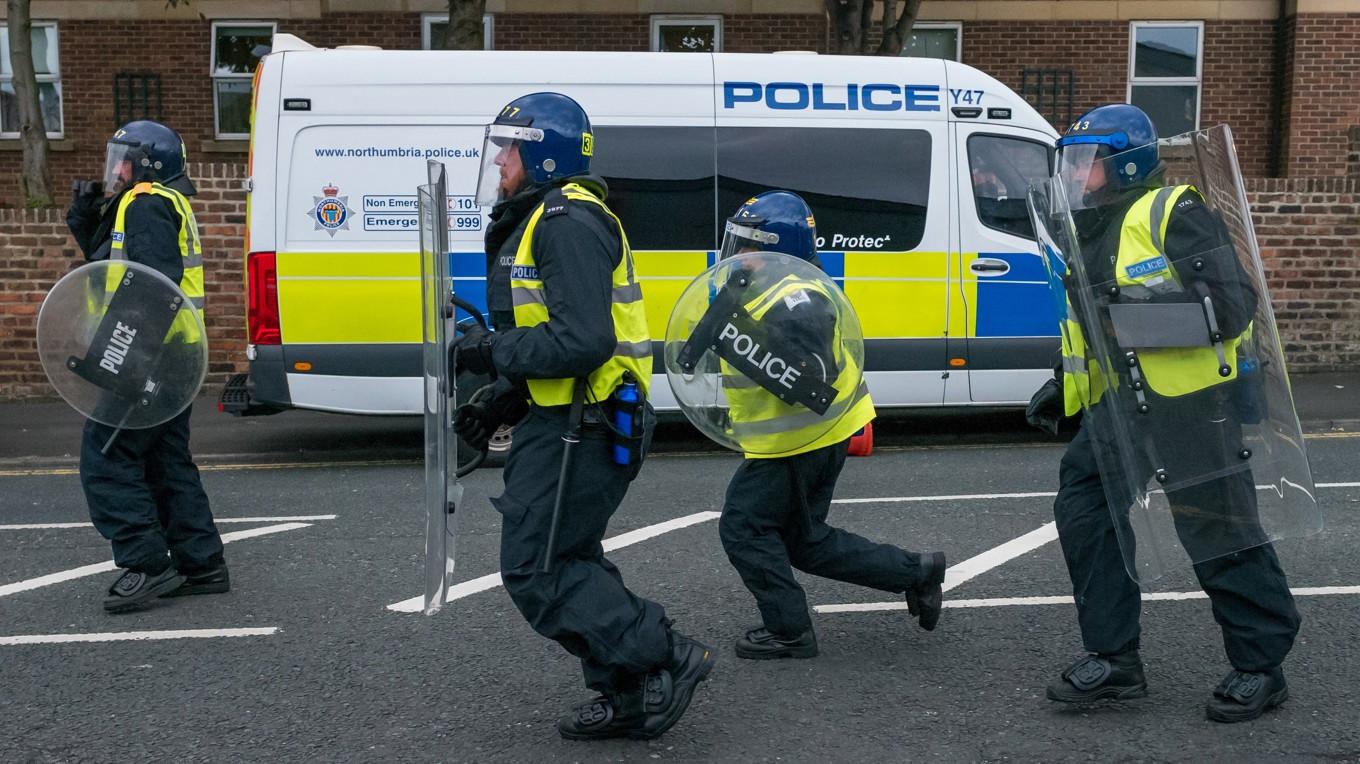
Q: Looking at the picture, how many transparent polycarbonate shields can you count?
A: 4